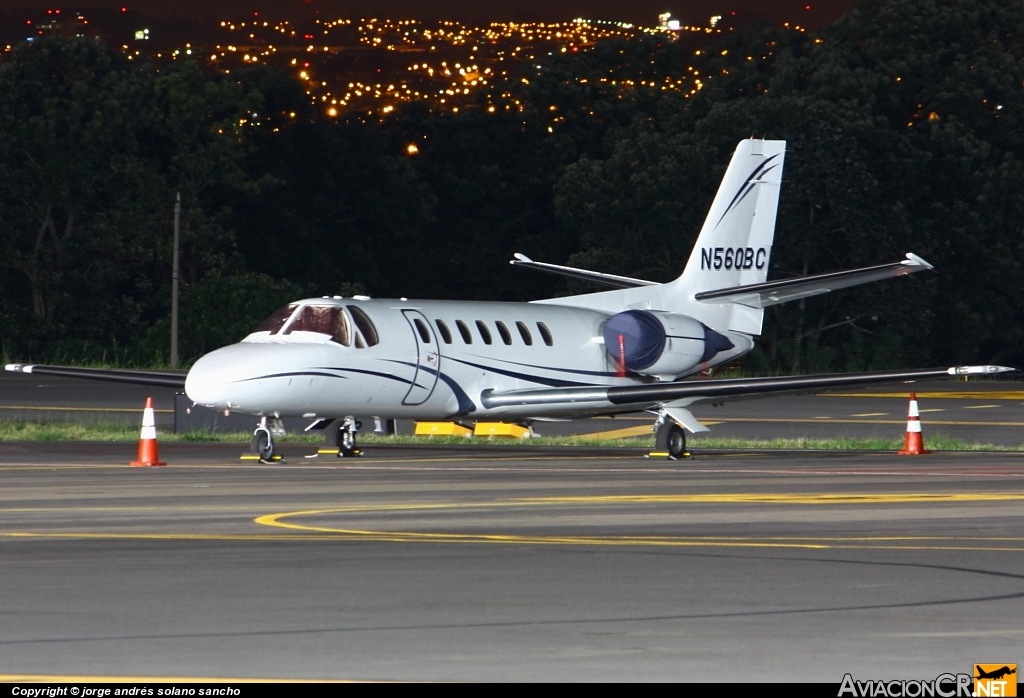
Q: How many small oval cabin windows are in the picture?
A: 7